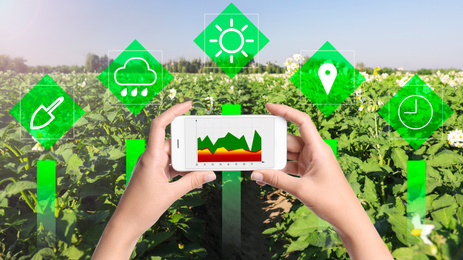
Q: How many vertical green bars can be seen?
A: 5